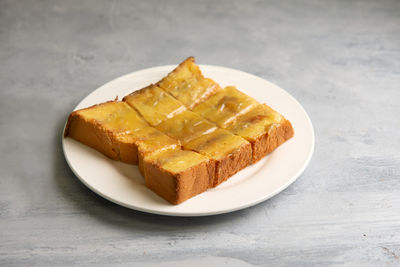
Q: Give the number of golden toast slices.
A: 9